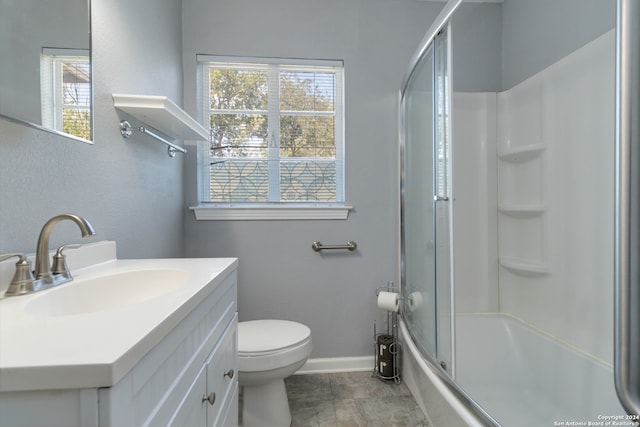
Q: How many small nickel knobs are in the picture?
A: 2